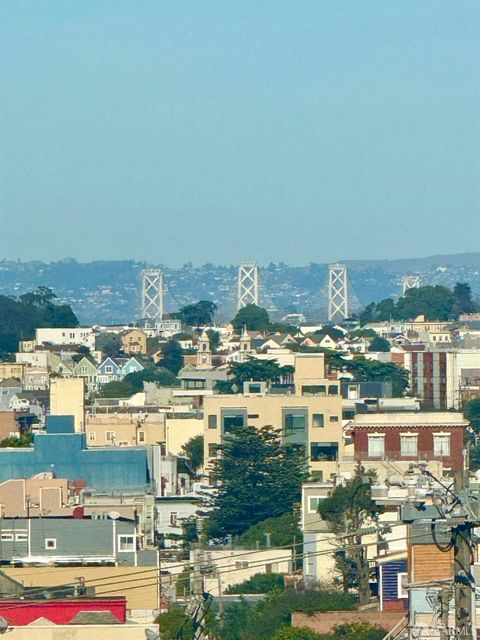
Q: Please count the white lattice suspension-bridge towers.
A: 4